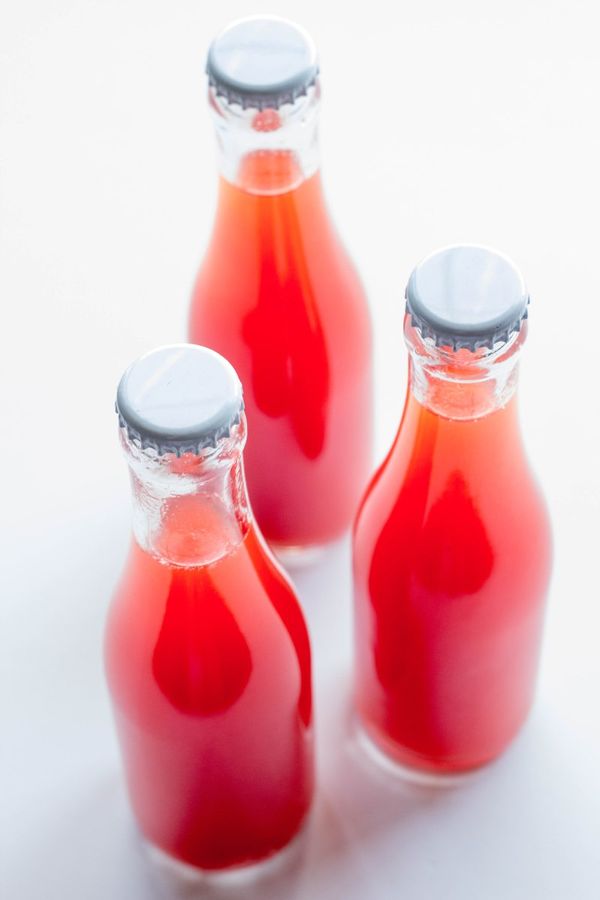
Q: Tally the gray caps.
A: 3